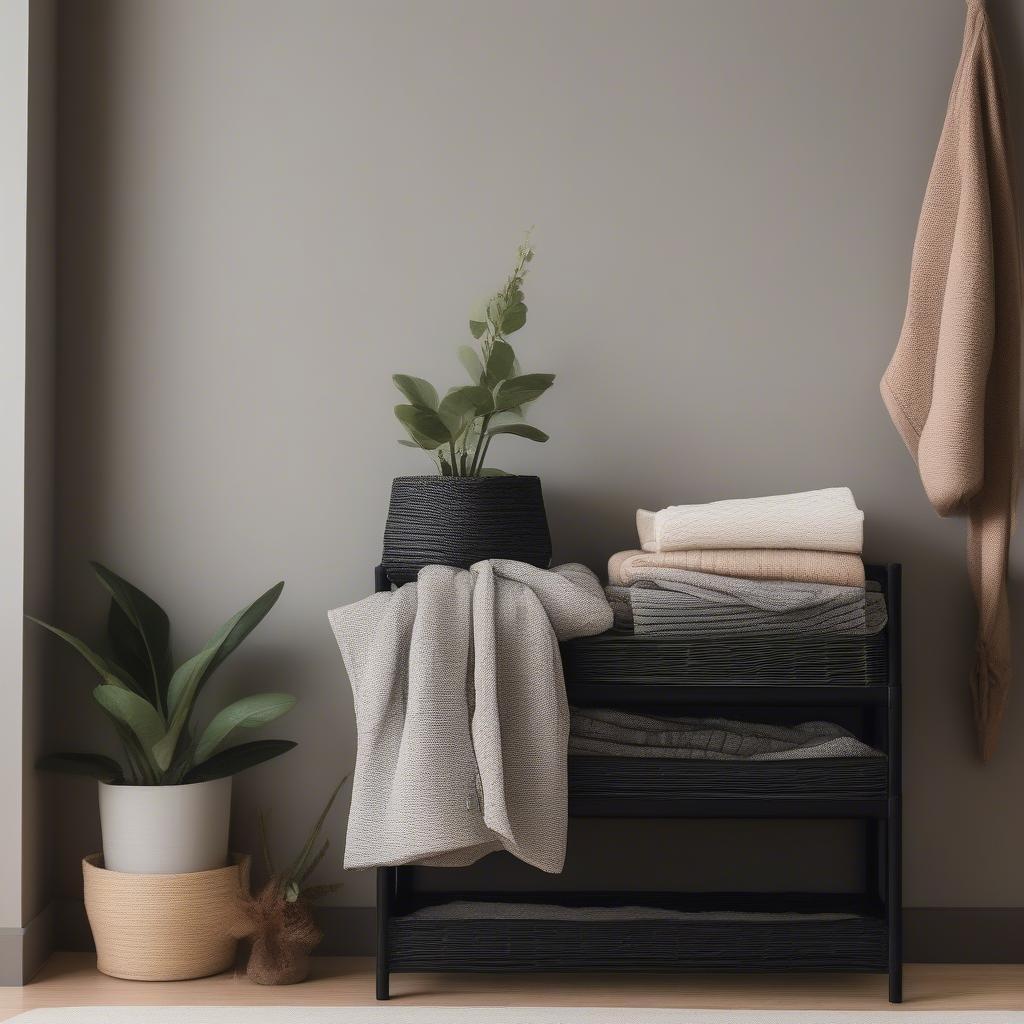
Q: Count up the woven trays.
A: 3